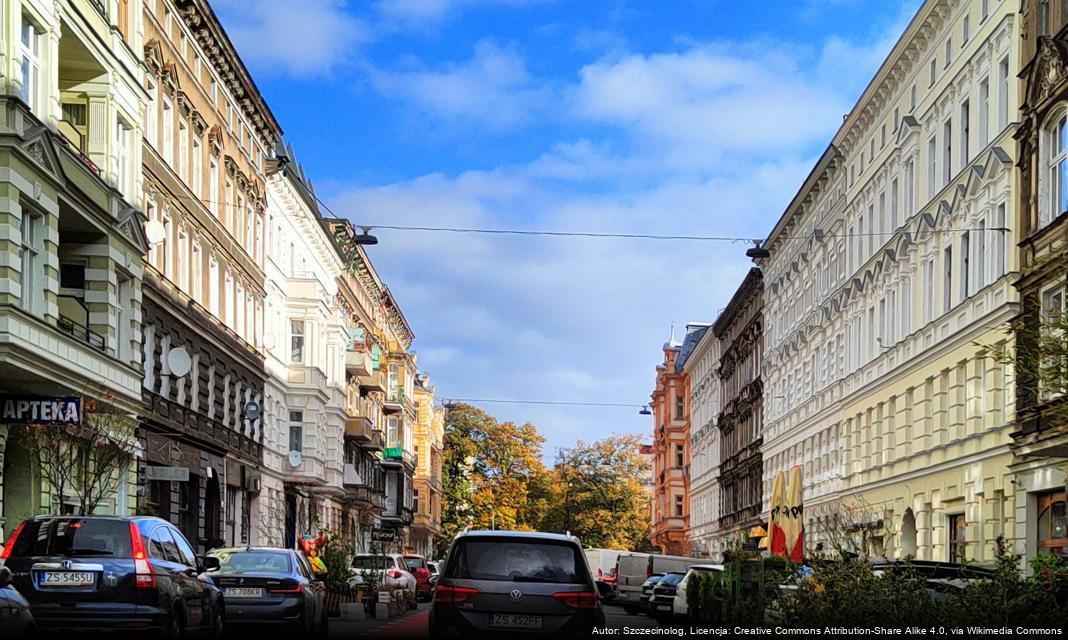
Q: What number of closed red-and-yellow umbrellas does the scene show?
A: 2